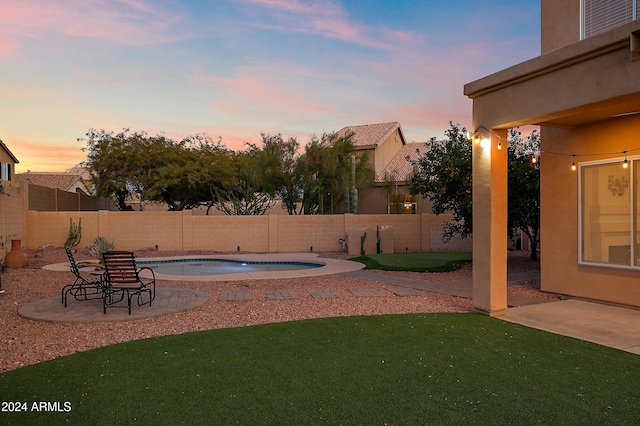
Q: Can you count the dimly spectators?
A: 0